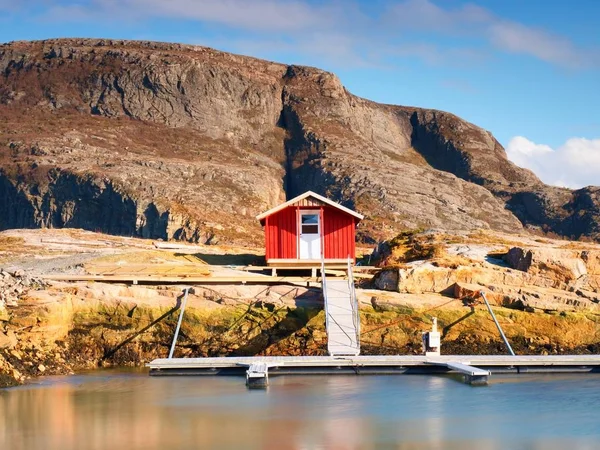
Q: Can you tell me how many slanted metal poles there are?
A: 2